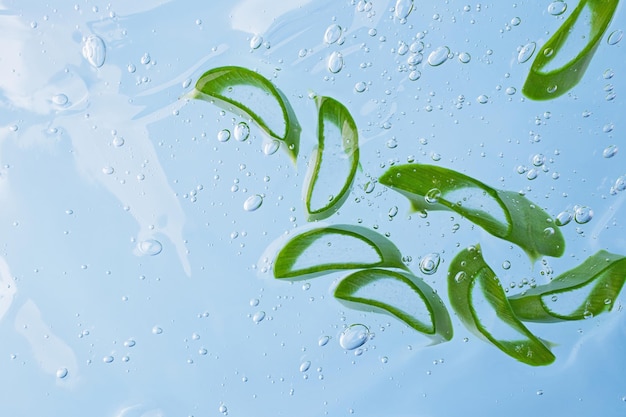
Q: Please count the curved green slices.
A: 8